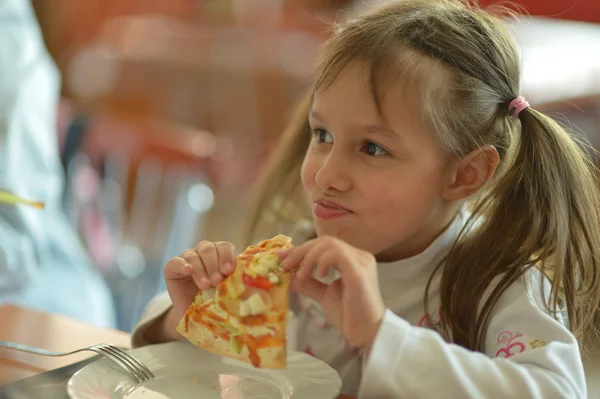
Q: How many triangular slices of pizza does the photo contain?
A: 1